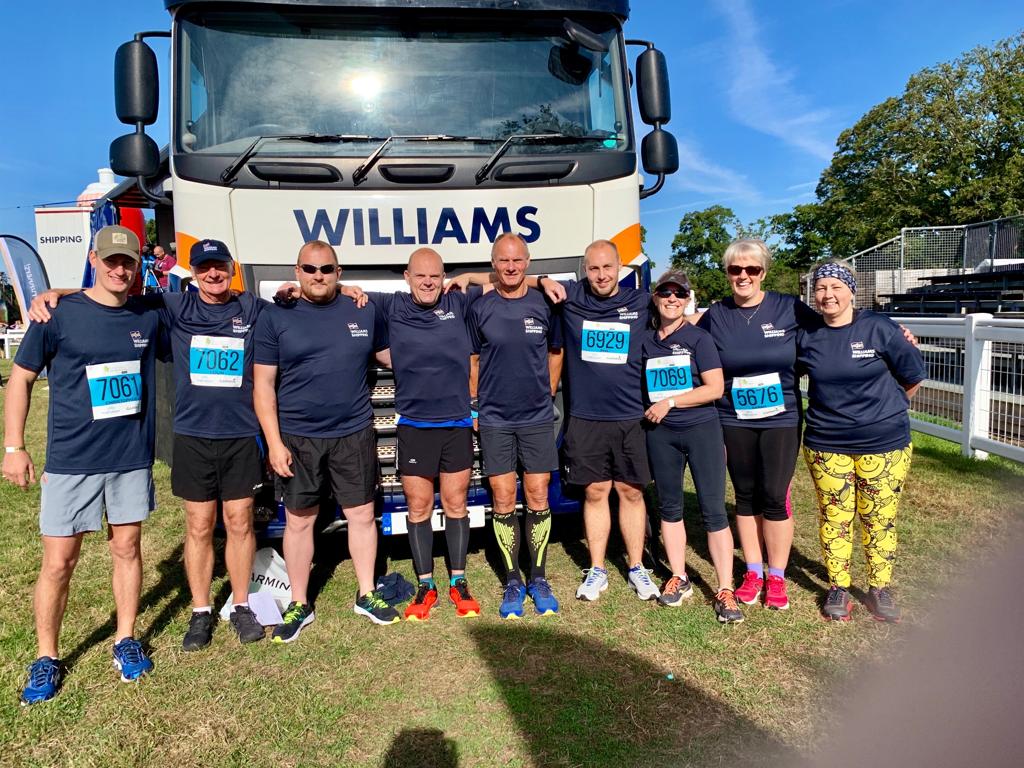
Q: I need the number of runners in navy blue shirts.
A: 9